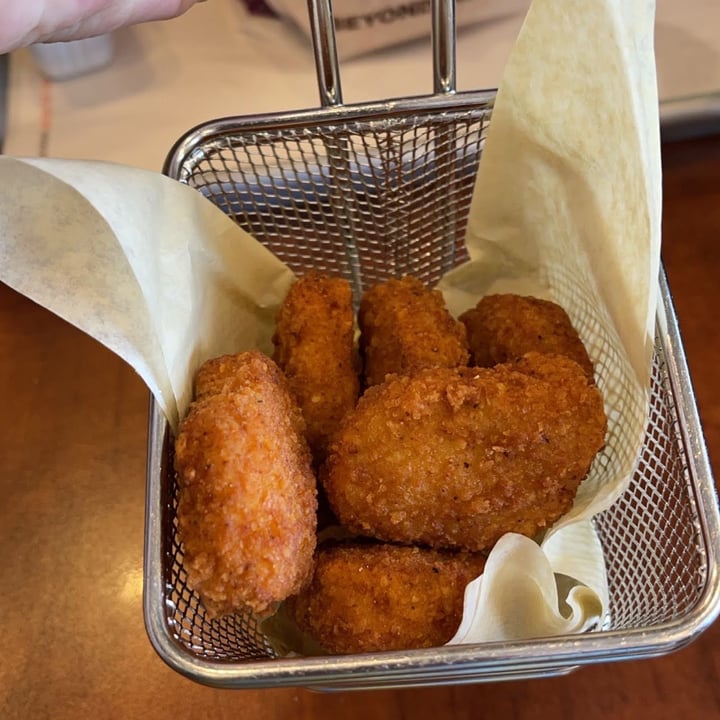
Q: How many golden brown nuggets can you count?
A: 6